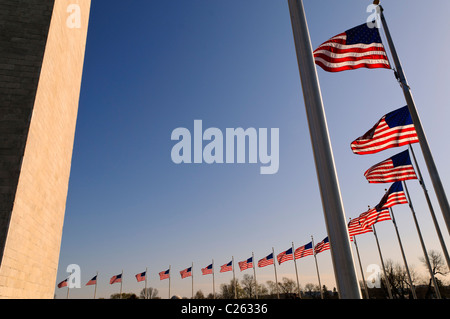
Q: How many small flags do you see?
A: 13